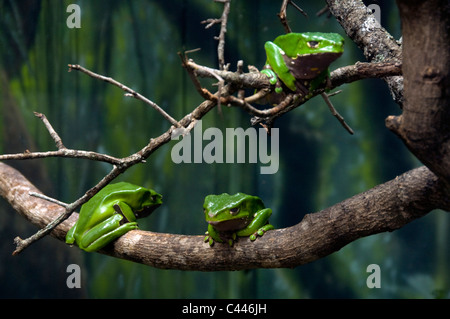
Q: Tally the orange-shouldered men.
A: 0